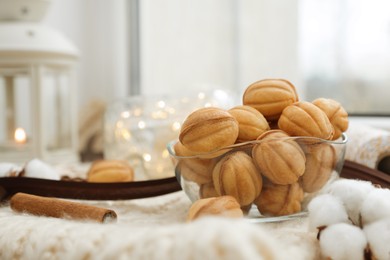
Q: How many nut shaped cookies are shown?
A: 13